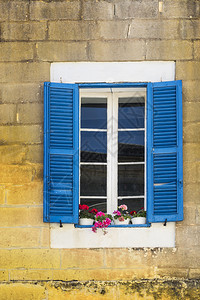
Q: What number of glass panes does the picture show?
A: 8